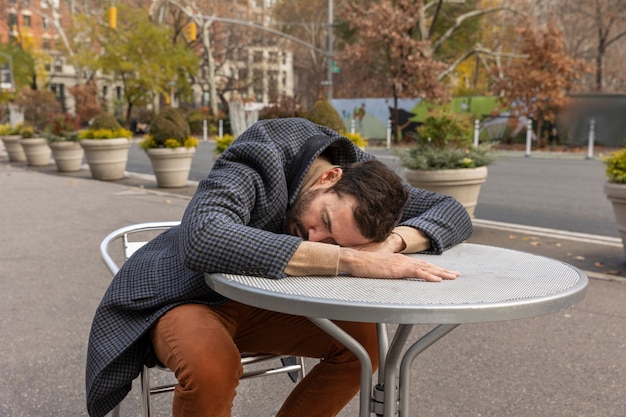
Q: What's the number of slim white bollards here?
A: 7